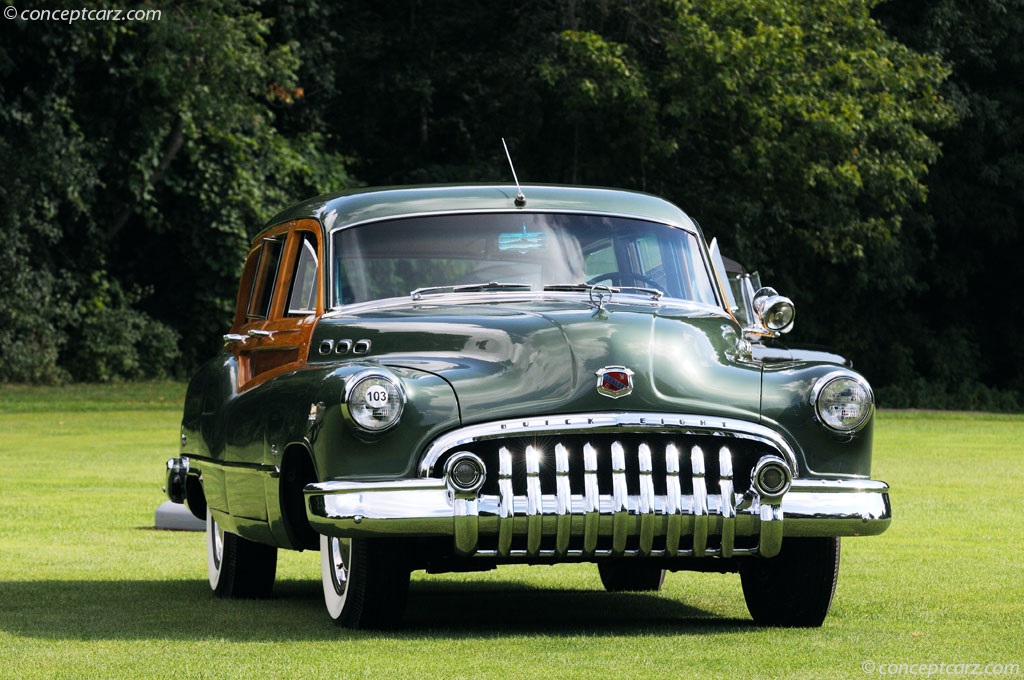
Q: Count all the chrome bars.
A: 9